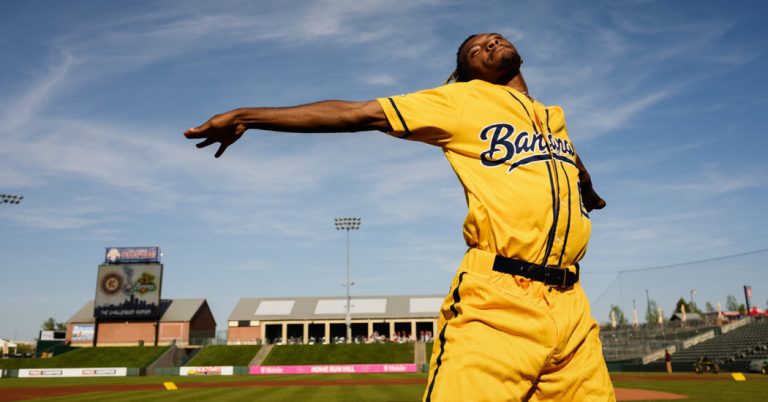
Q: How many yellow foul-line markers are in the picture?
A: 2